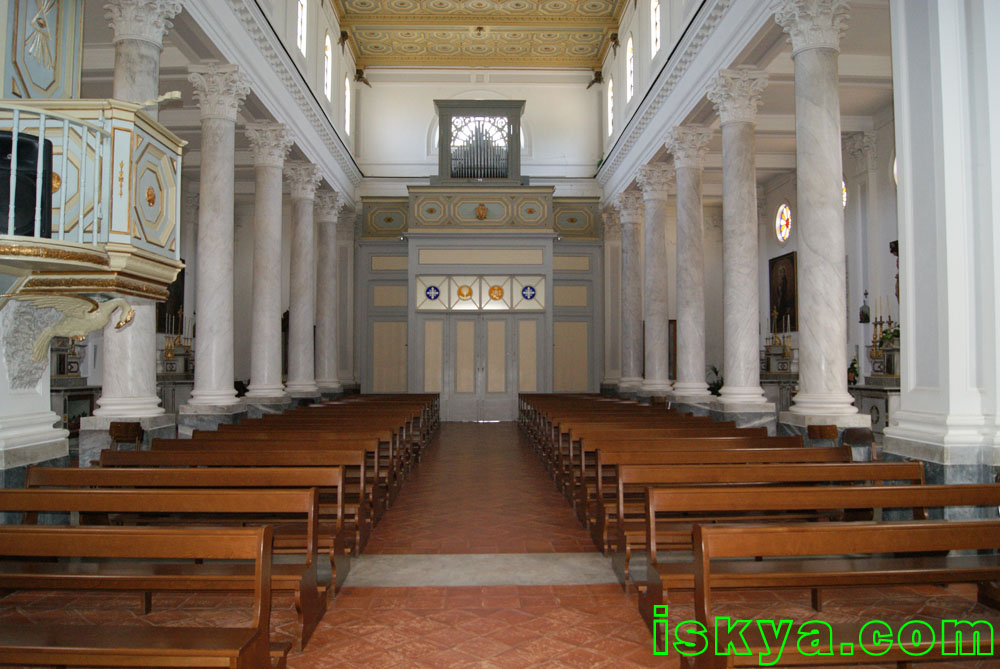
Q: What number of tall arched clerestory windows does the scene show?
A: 6